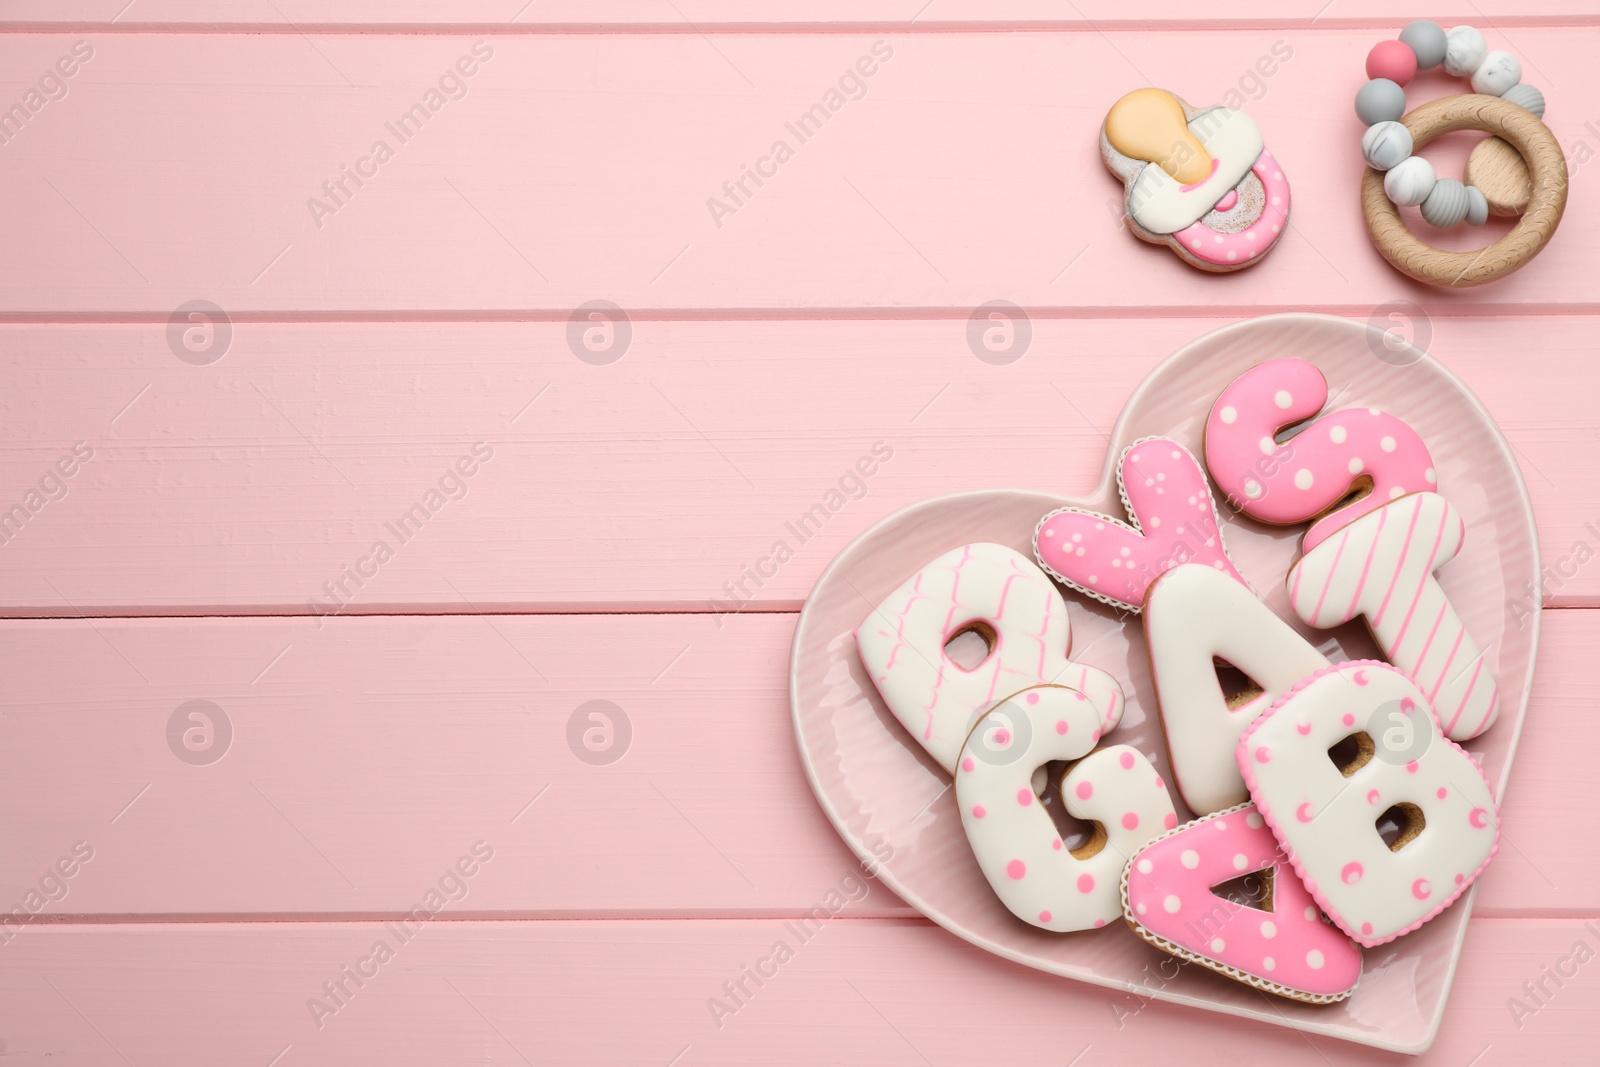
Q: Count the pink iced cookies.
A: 3